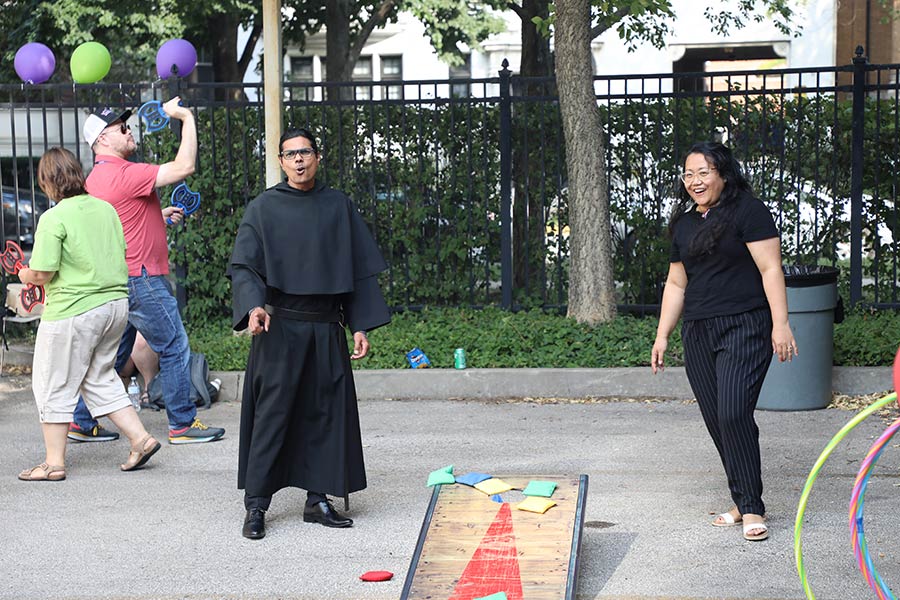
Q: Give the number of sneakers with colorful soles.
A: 2